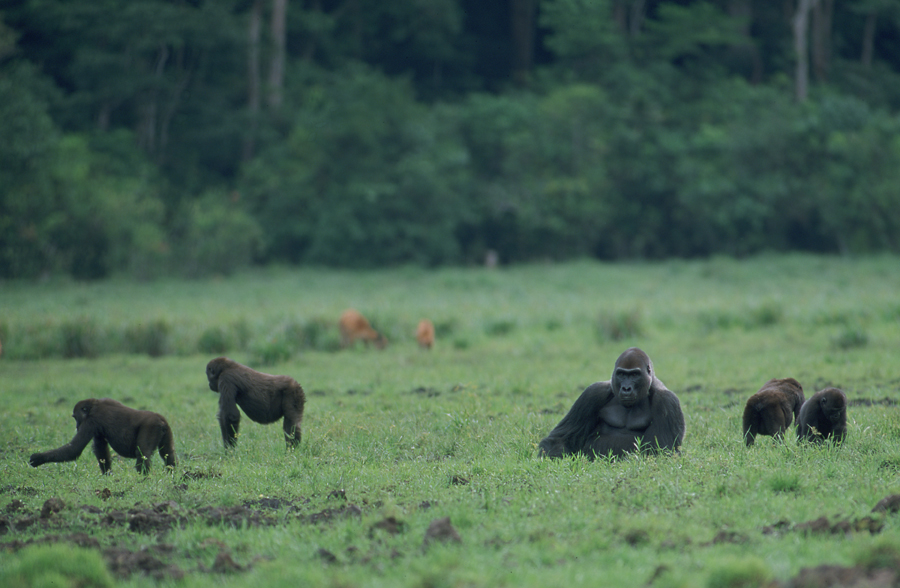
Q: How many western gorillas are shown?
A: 5